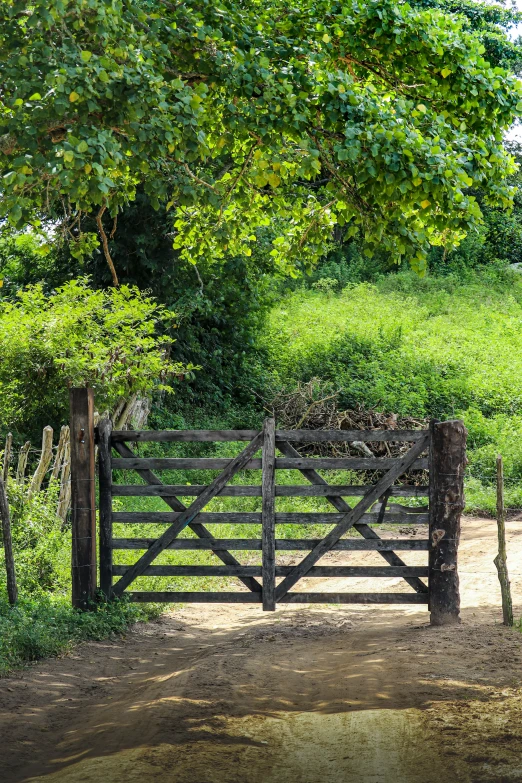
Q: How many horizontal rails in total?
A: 7